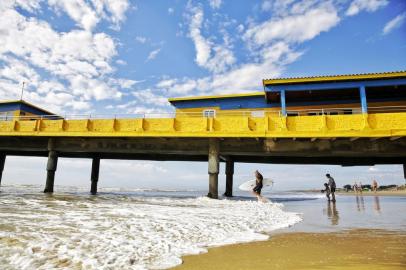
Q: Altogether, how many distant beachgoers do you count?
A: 3